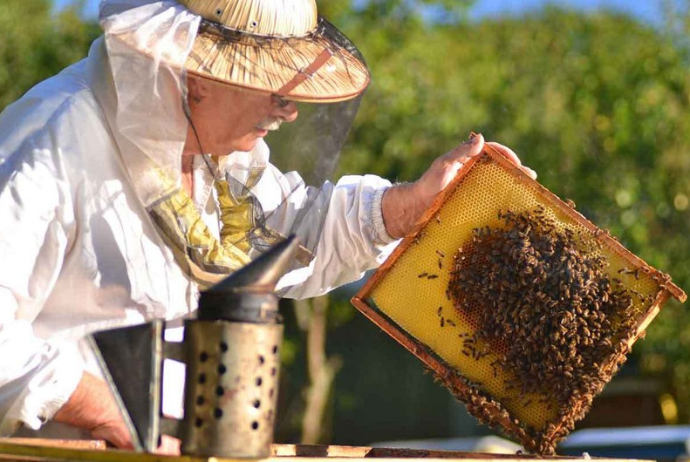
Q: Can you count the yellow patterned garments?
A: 1